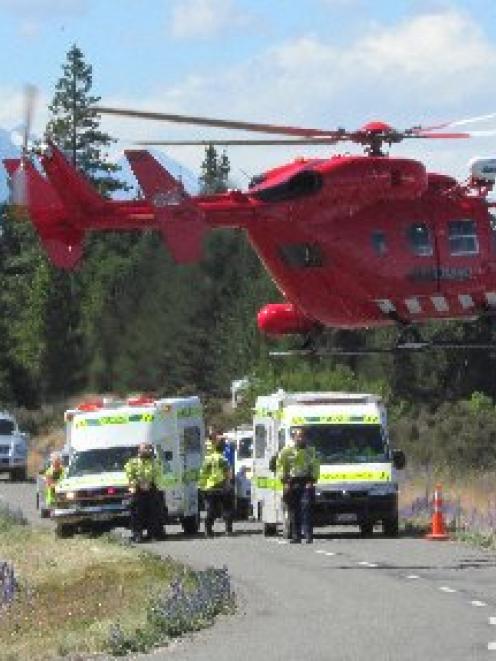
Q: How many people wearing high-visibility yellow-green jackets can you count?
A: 4